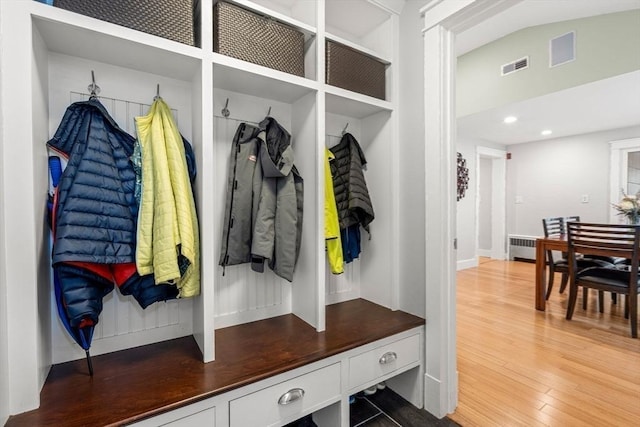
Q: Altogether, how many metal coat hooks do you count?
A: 5